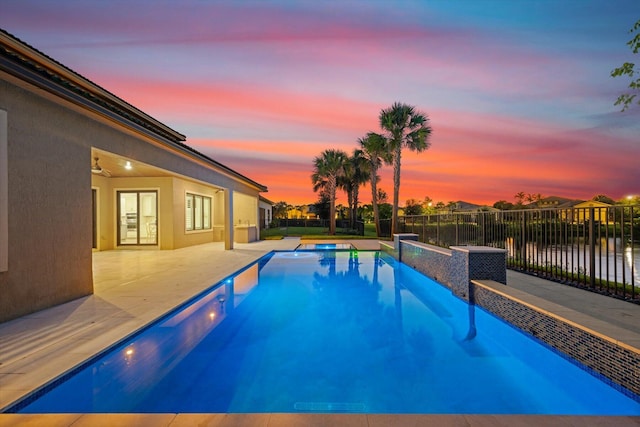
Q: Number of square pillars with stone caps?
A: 2